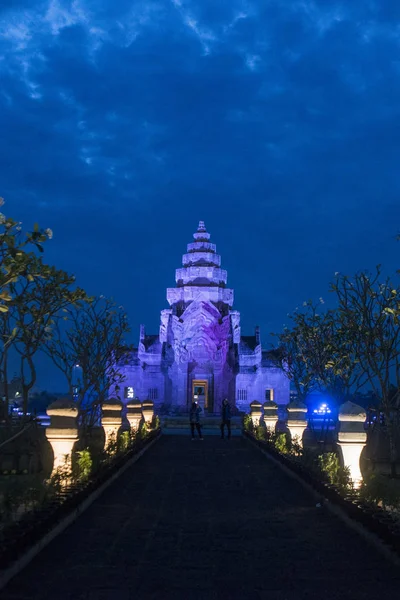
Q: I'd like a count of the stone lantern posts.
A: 8